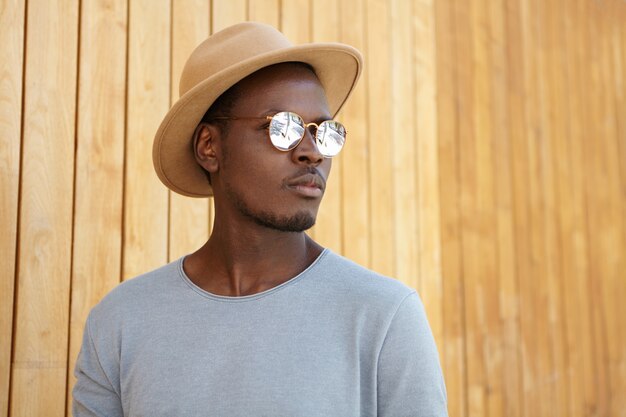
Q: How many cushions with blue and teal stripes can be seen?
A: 0